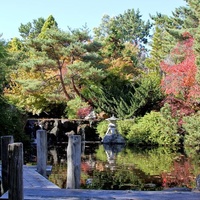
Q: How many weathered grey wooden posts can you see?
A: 4